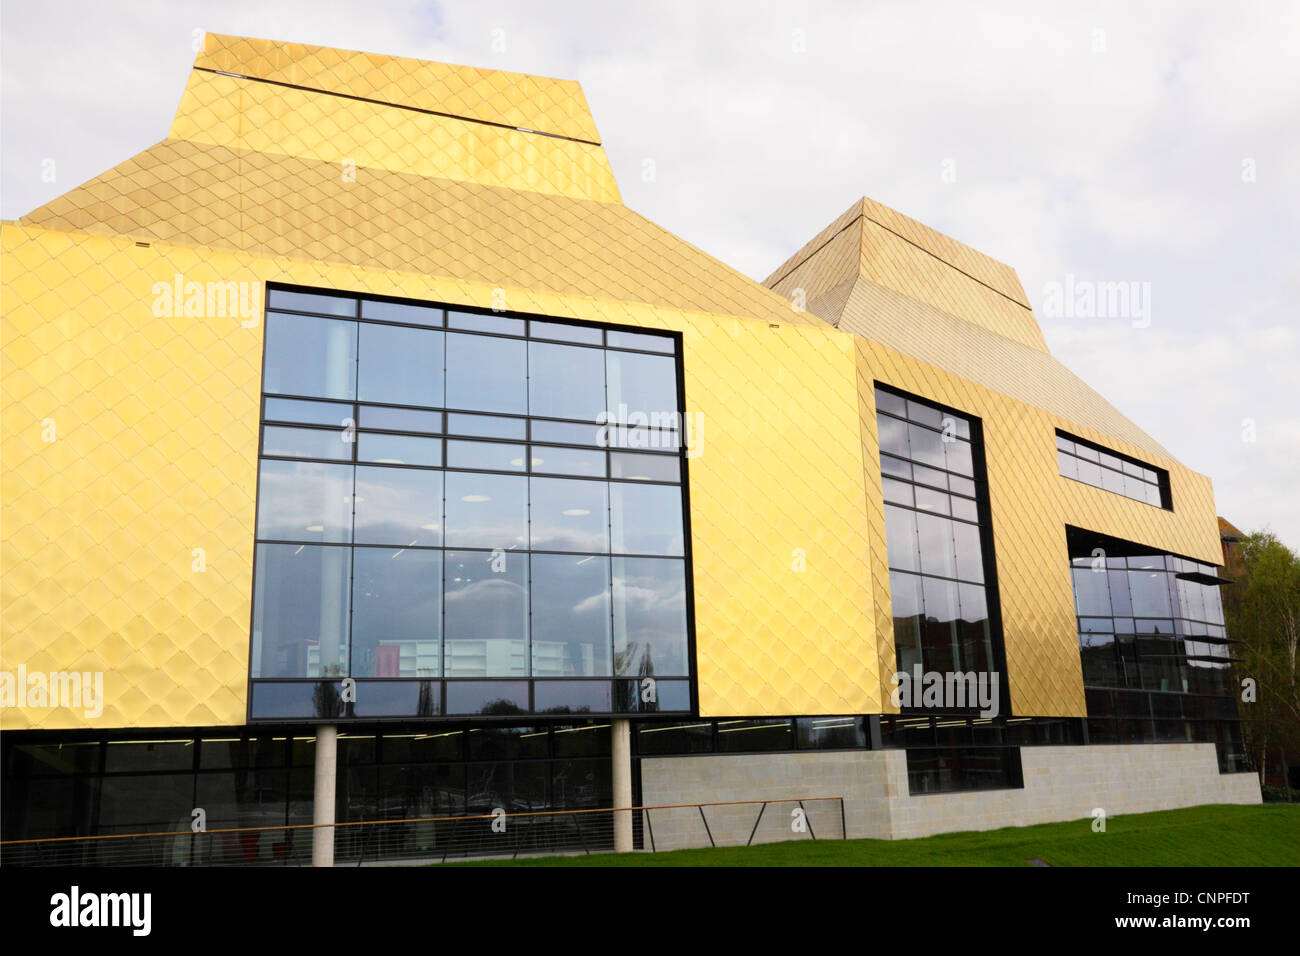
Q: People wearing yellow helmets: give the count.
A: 0